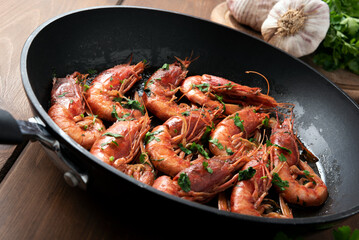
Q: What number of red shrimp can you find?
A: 10